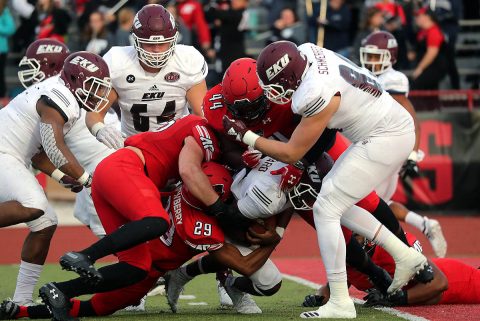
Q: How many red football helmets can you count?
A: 2